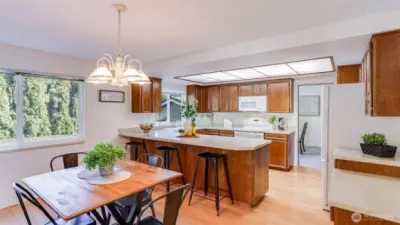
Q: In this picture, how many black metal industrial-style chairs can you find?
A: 4